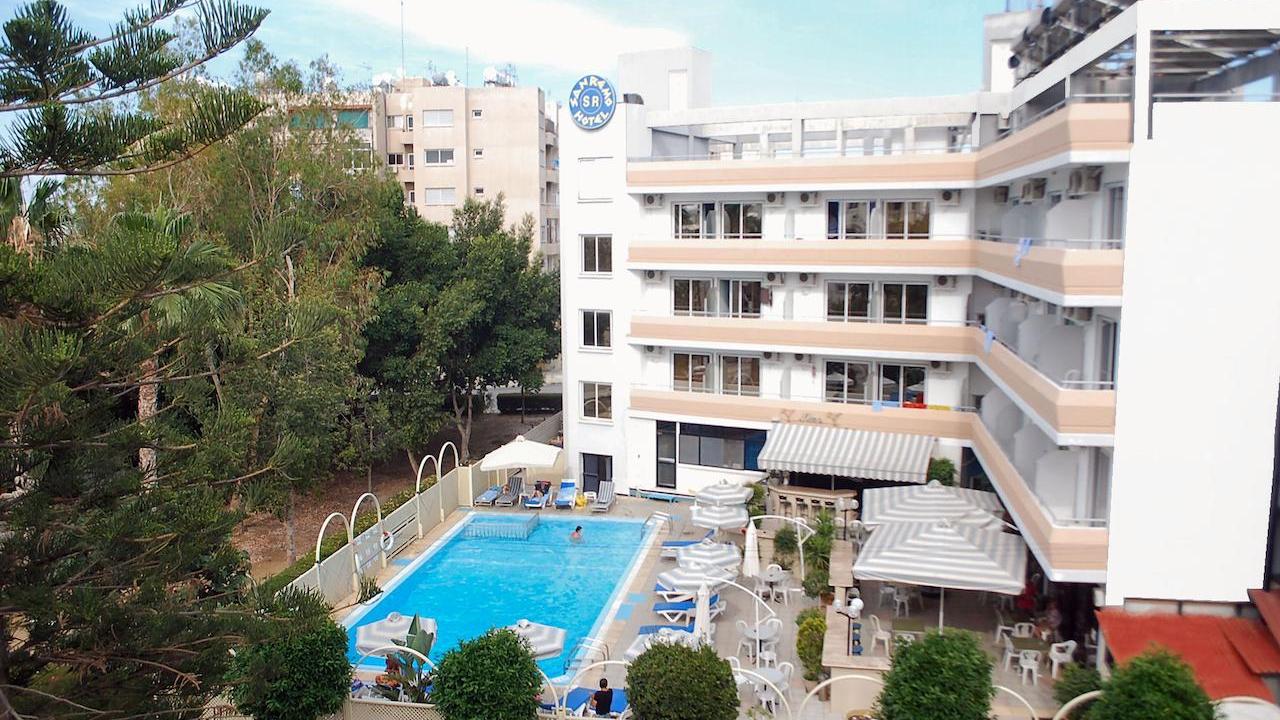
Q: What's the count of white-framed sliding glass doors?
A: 12